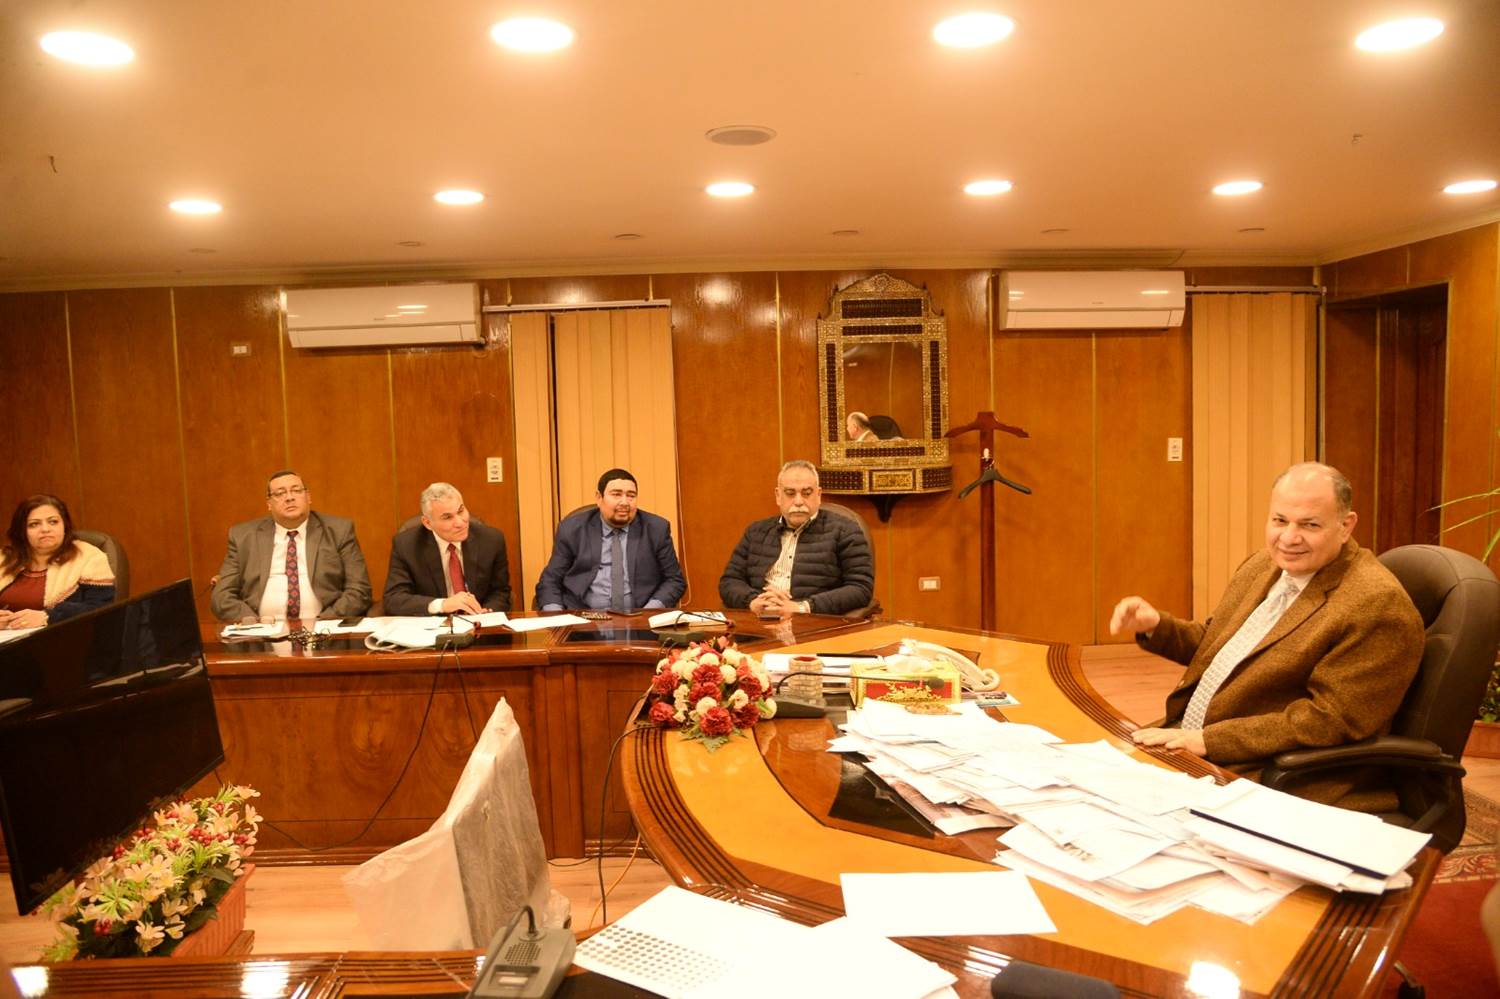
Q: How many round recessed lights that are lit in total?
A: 10